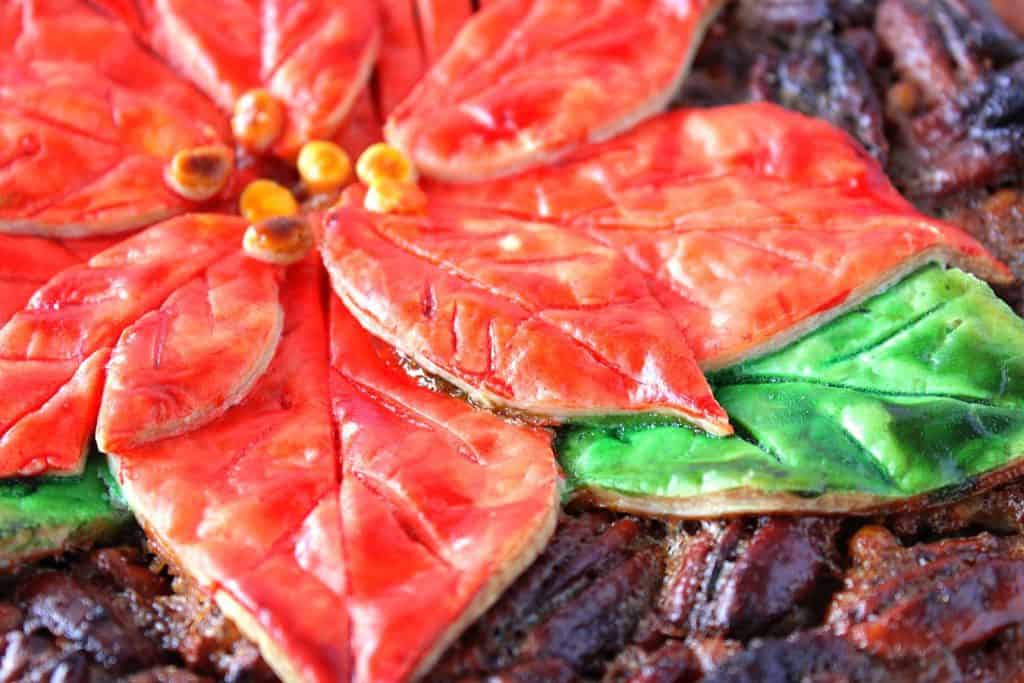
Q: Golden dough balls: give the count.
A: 7